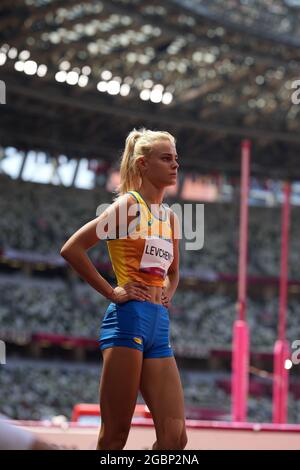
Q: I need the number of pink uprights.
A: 2